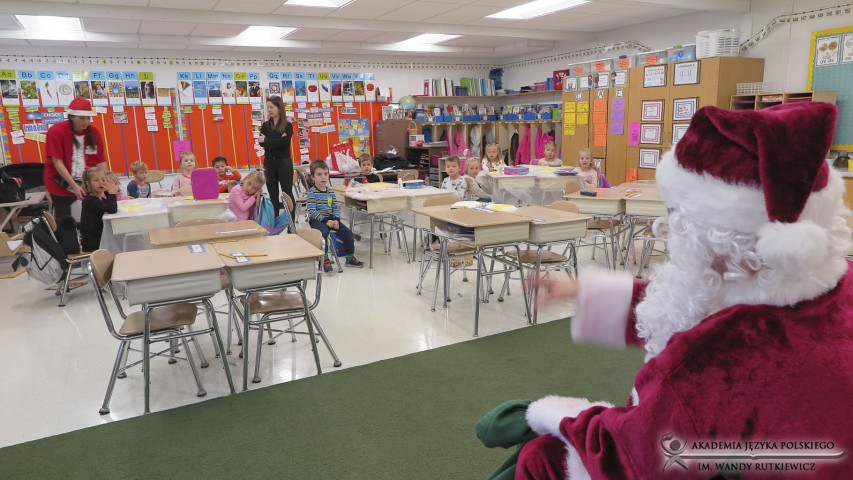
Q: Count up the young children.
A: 13